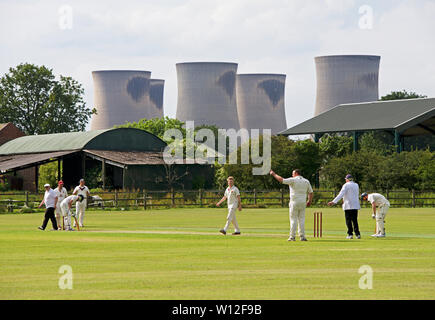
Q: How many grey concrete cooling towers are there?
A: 5